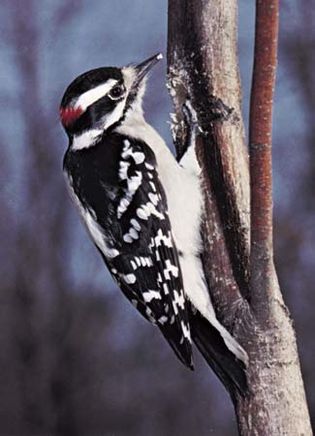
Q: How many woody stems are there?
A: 2